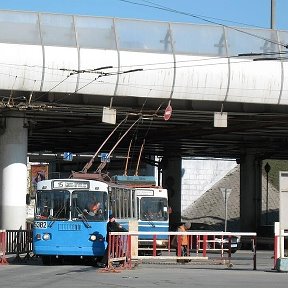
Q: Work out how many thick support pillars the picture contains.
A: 3